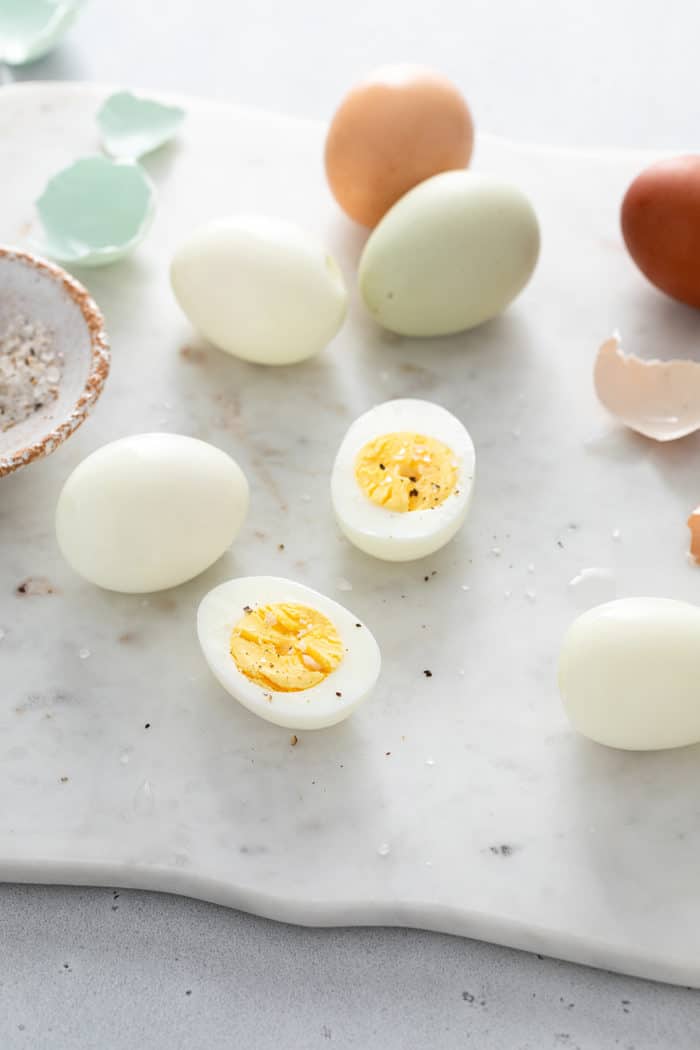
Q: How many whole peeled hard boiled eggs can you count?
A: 3